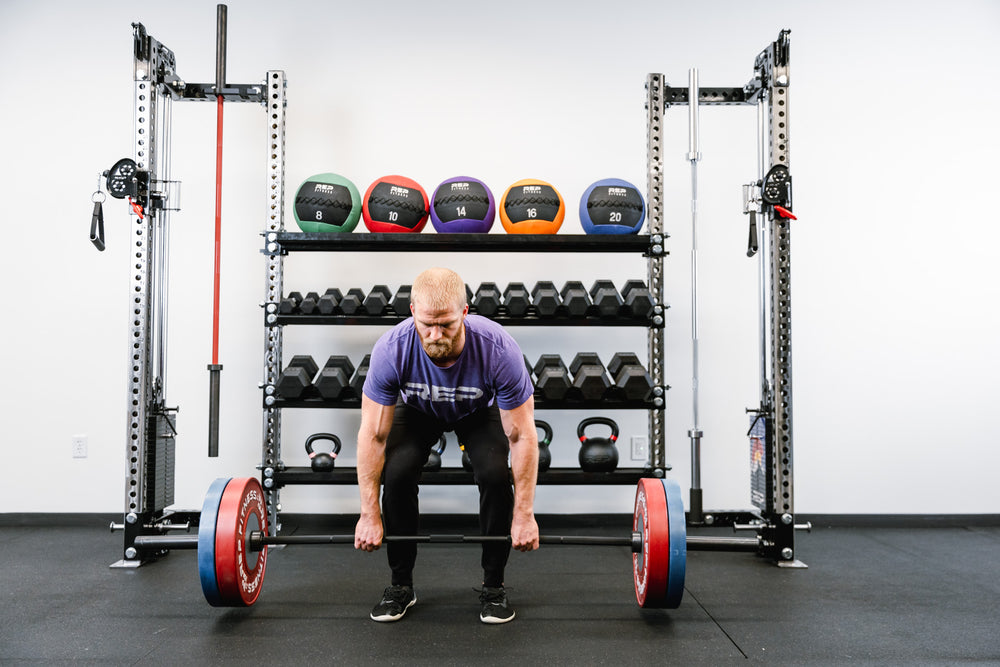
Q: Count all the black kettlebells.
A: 5